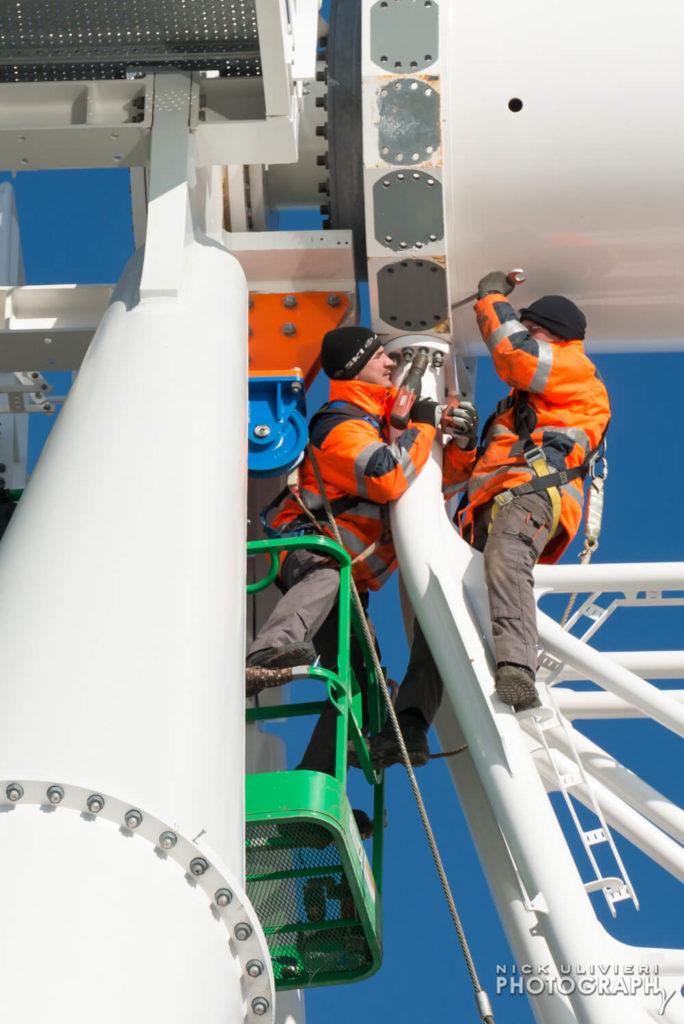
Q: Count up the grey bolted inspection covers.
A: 4